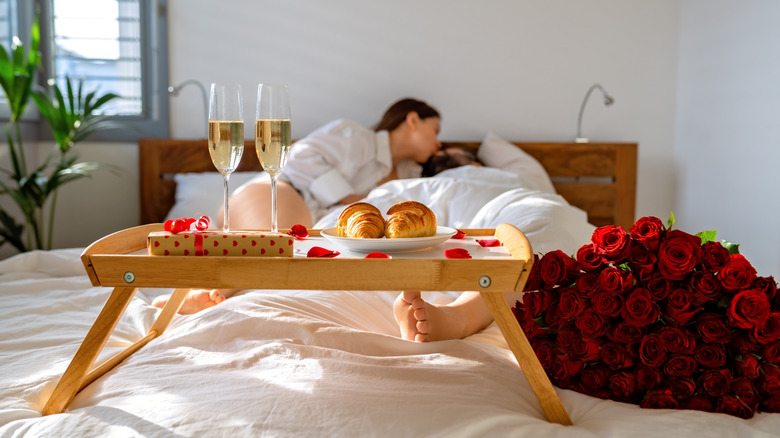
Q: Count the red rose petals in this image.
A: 6